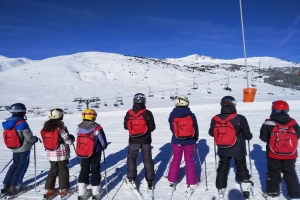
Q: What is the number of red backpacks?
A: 7